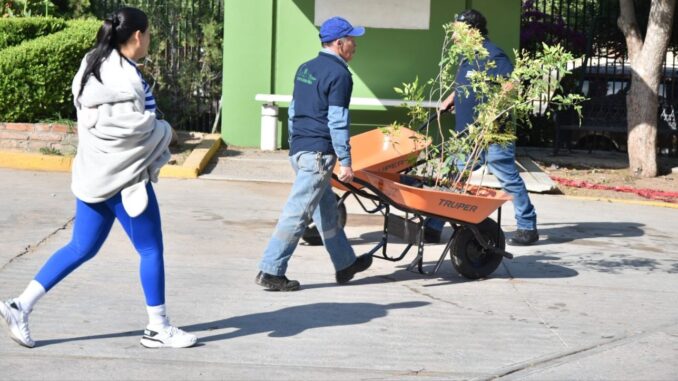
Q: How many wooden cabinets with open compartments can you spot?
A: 0